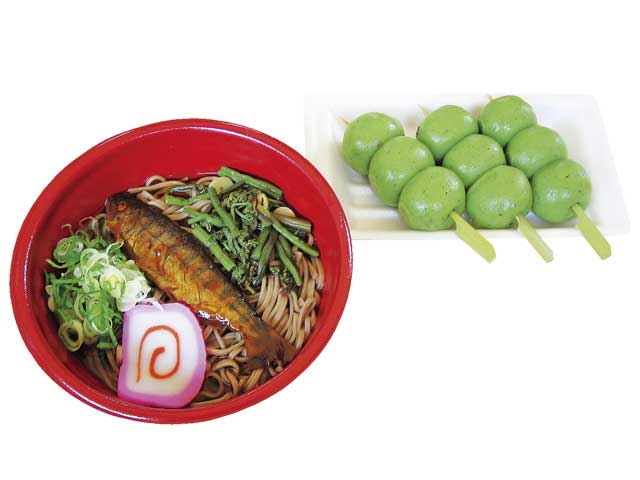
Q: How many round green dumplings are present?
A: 9